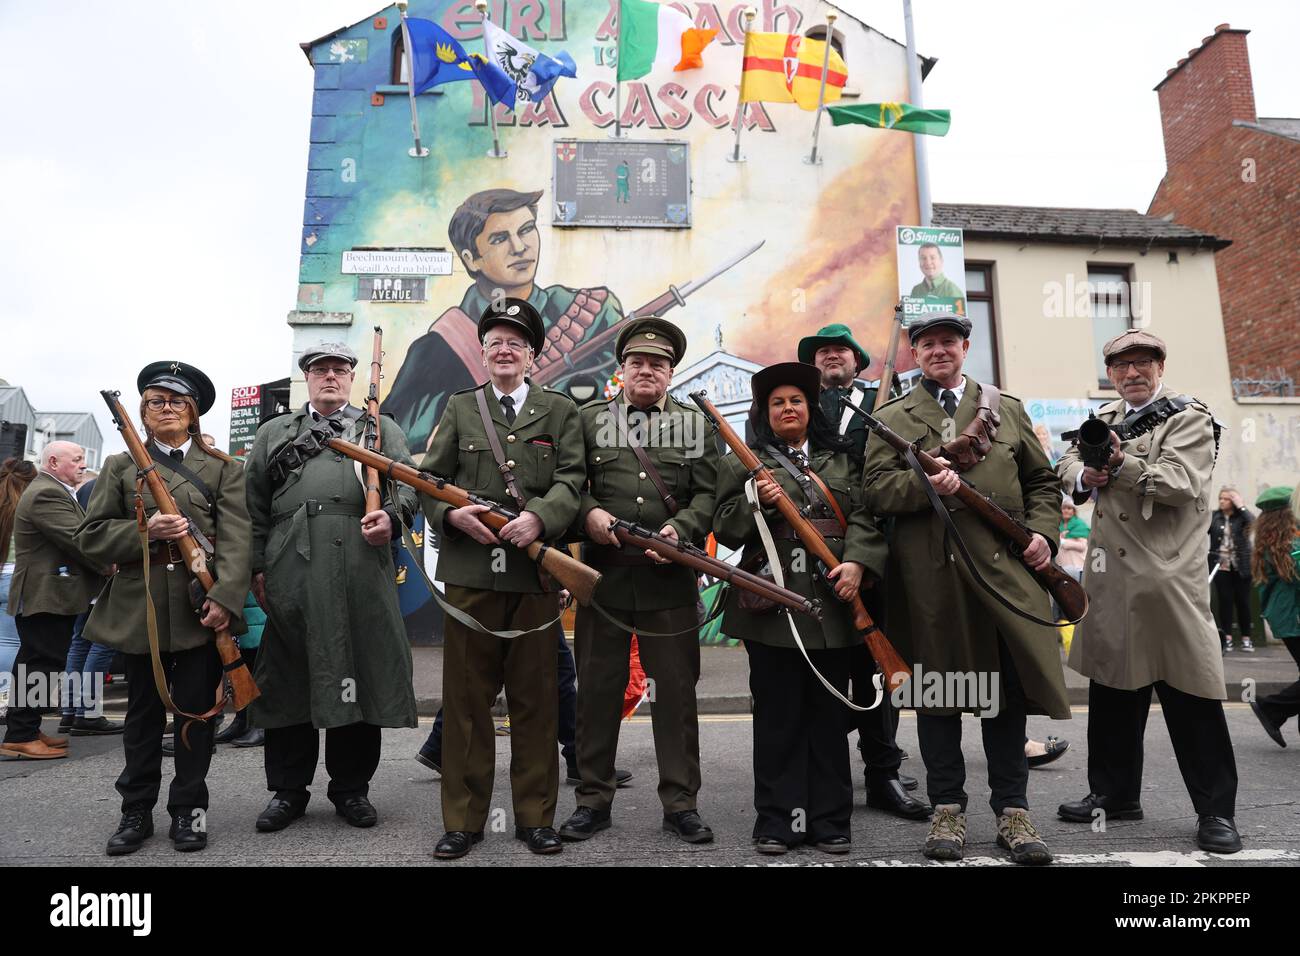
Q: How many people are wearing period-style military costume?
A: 8